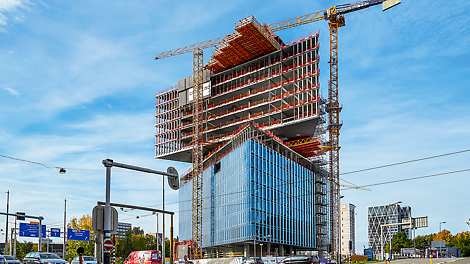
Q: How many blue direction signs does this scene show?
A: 3